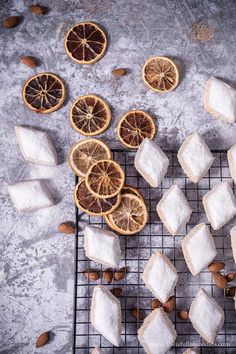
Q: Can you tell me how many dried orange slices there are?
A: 10